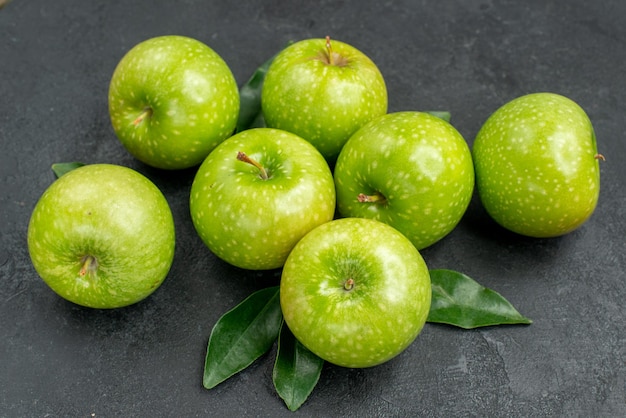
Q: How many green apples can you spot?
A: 7